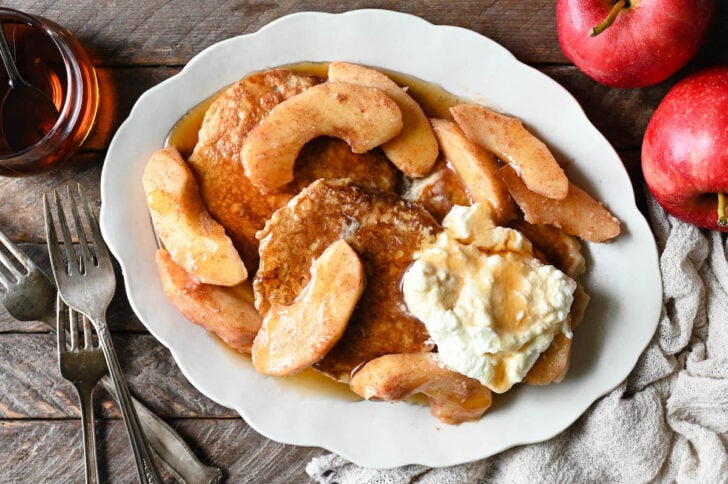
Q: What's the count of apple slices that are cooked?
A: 9